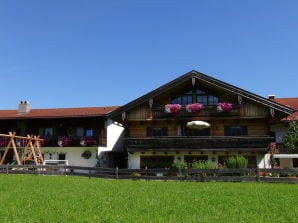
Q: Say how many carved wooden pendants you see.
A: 5